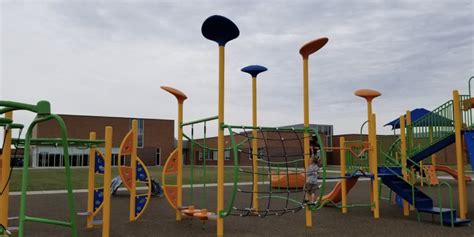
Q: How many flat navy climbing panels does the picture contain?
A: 4